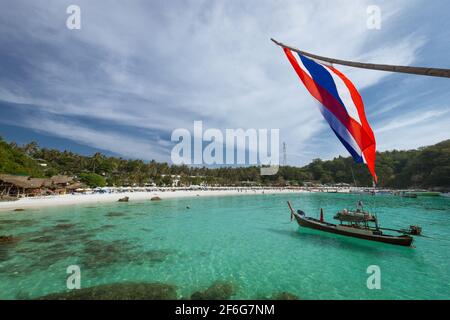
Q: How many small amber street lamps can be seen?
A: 0